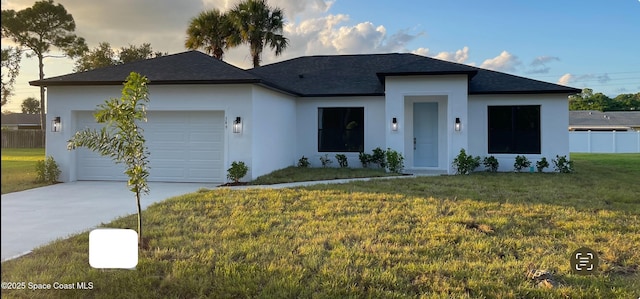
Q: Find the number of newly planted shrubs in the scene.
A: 13